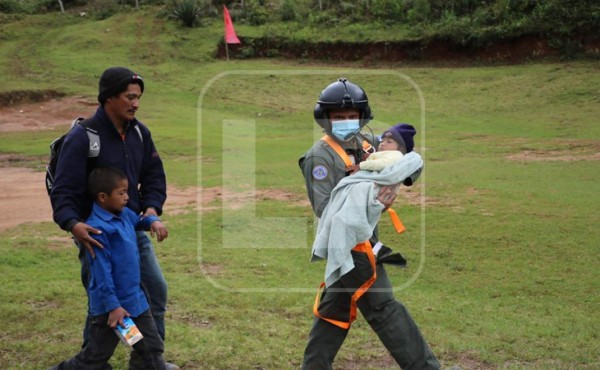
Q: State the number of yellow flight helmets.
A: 0